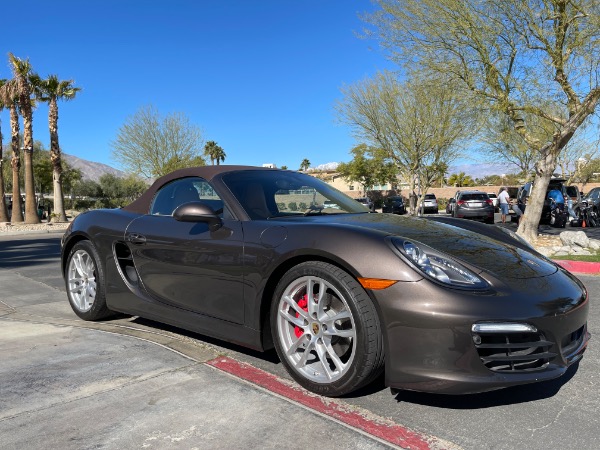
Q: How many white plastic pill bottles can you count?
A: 0